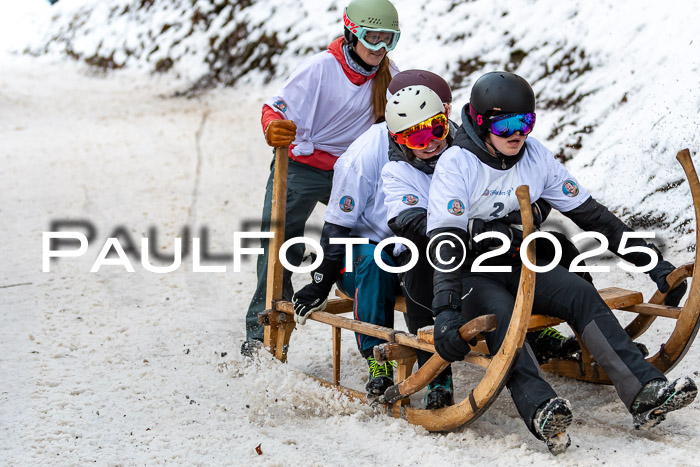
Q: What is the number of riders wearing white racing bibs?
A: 4